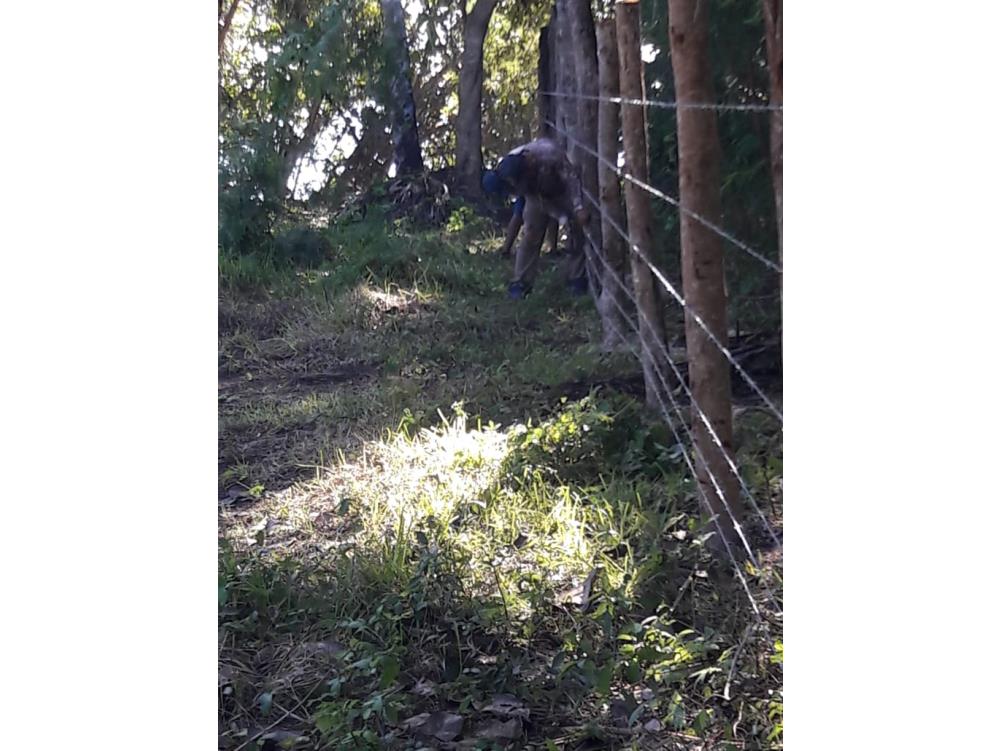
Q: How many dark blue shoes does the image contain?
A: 2